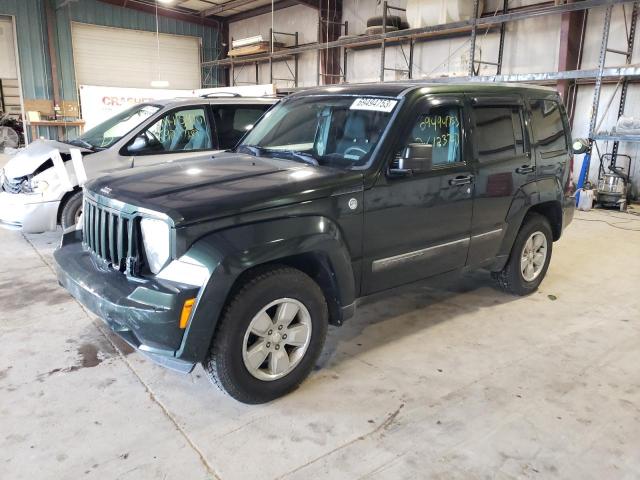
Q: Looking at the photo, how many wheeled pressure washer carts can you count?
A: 1